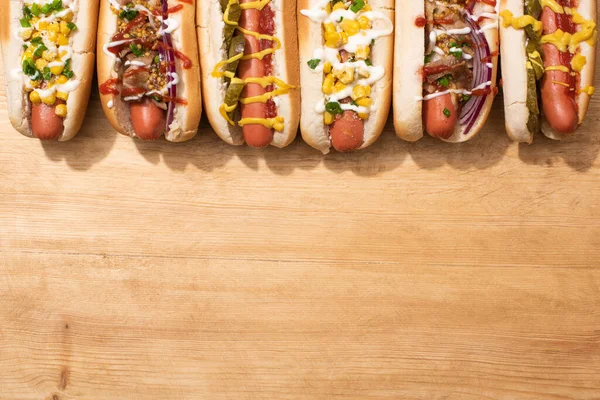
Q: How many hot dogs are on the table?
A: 6